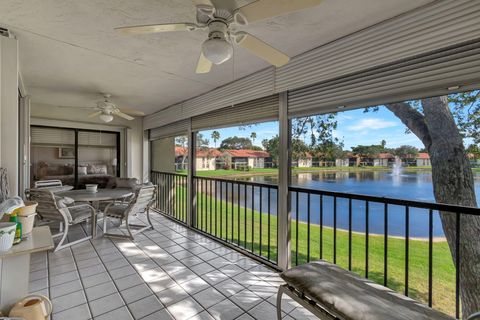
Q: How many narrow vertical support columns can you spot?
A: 2